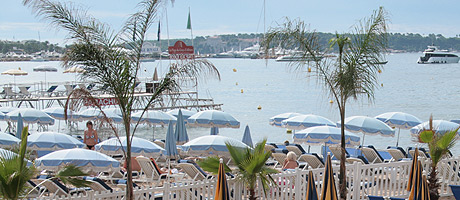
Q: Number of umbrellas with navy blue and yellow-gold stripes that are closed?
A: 6